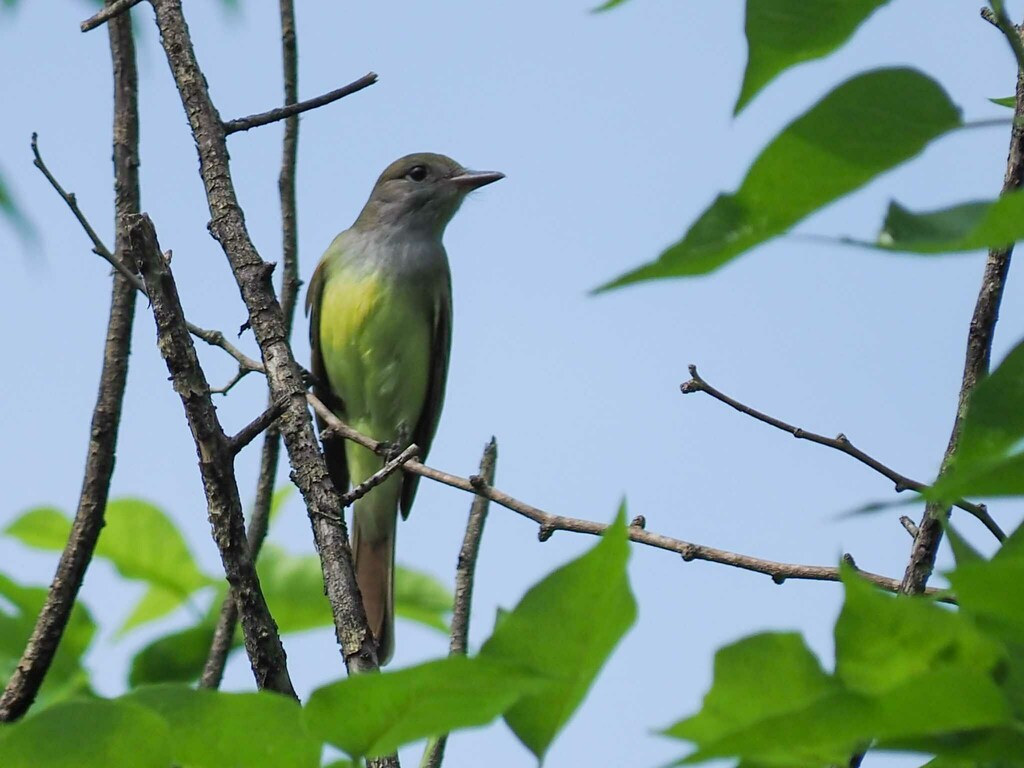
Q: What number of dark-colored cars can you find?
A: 0